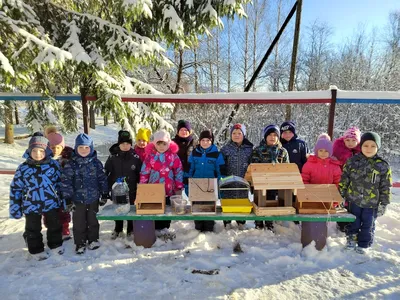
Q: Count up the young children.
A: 14